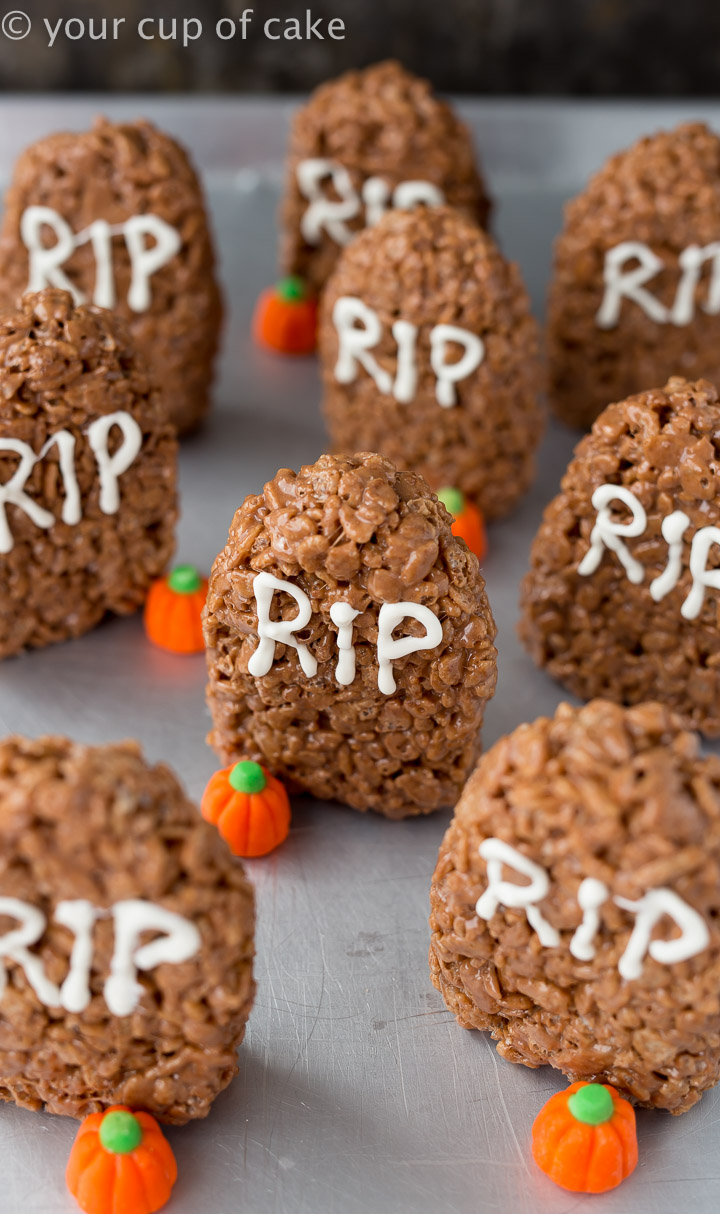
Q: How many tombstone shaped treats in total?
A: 9